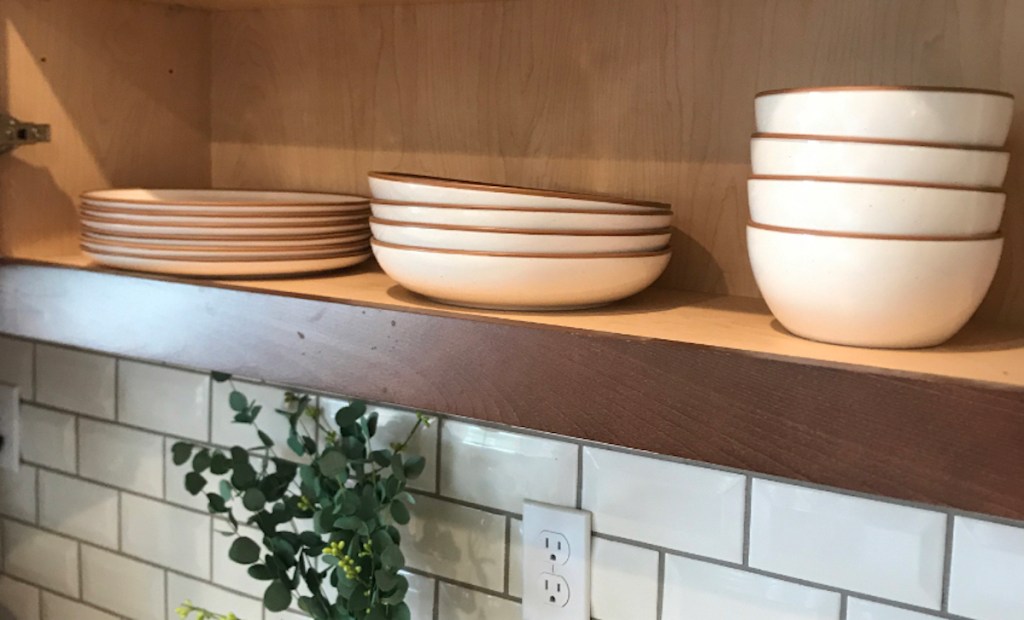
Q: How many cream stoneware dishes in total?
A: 14